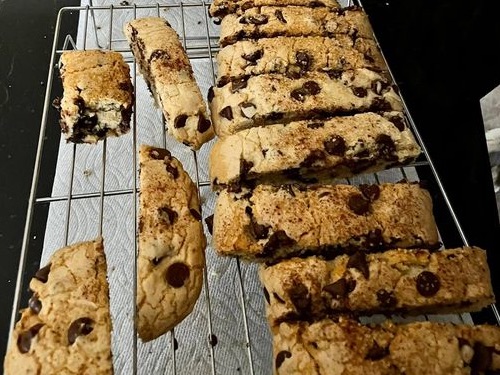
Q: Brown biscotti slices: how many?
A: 12